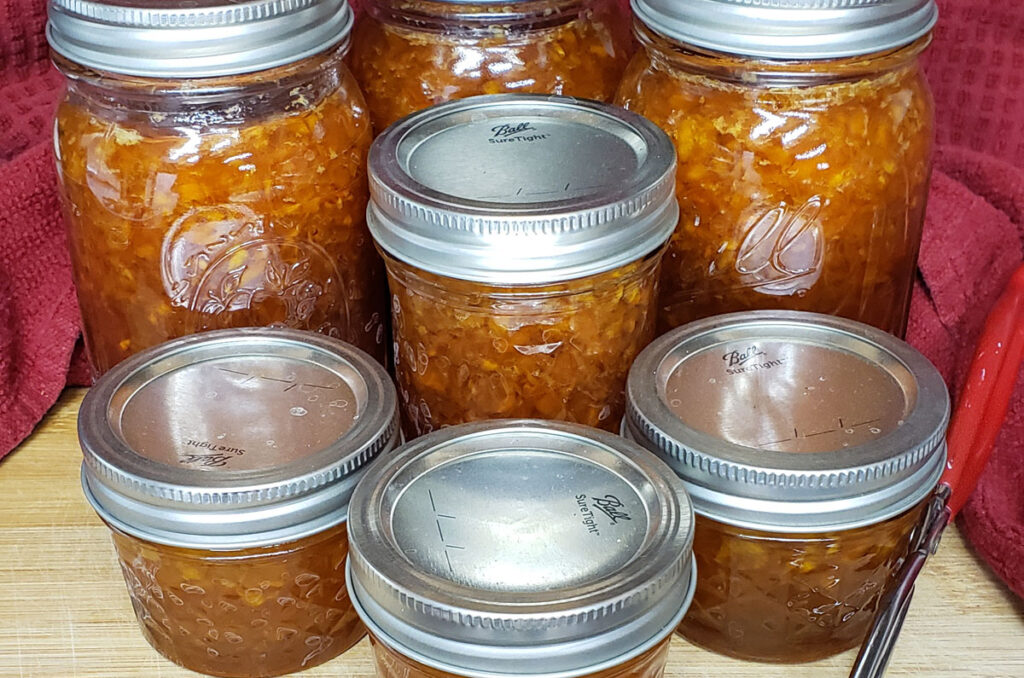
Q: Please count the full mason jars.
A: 7